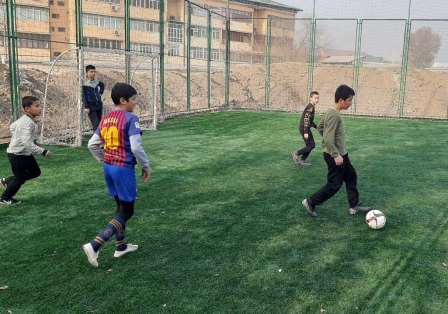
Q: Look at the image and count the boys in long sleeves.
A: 5